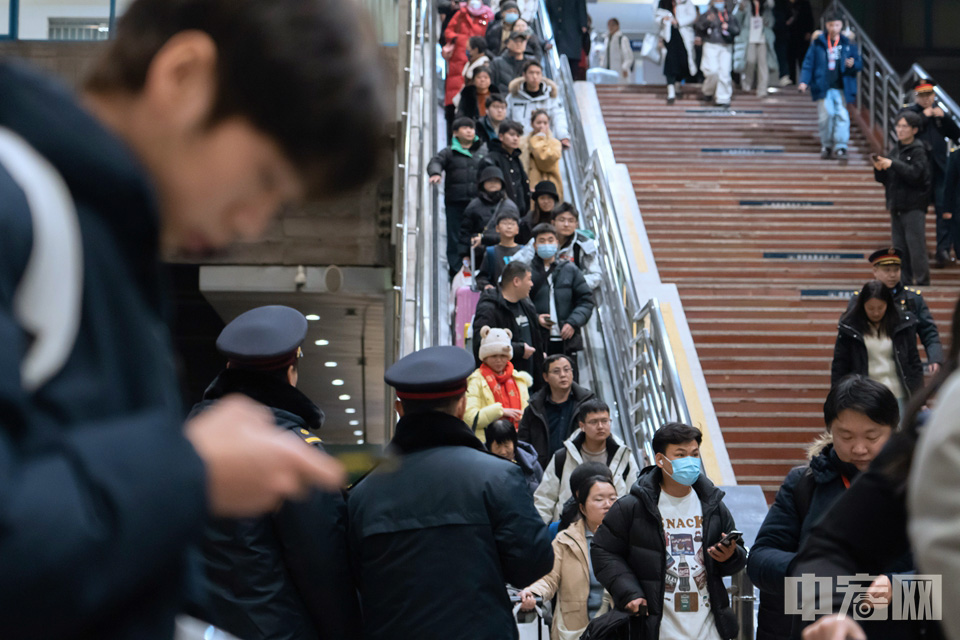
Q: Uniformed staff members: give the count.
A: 4